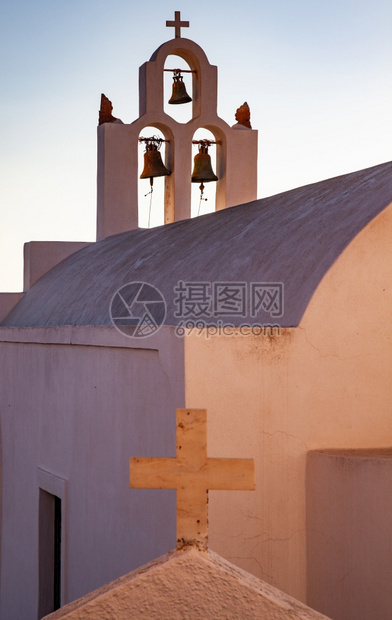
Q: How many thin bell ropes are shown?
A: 2